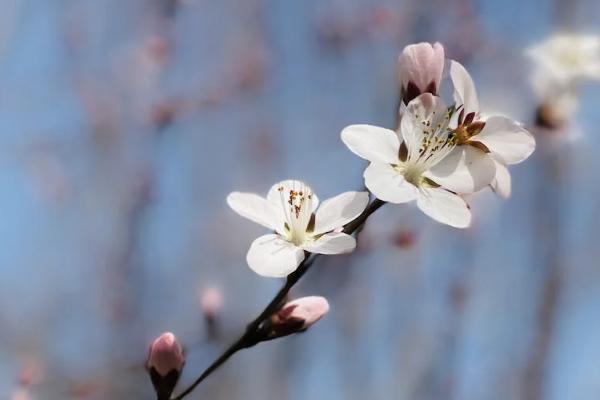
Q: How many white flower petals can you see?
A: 13